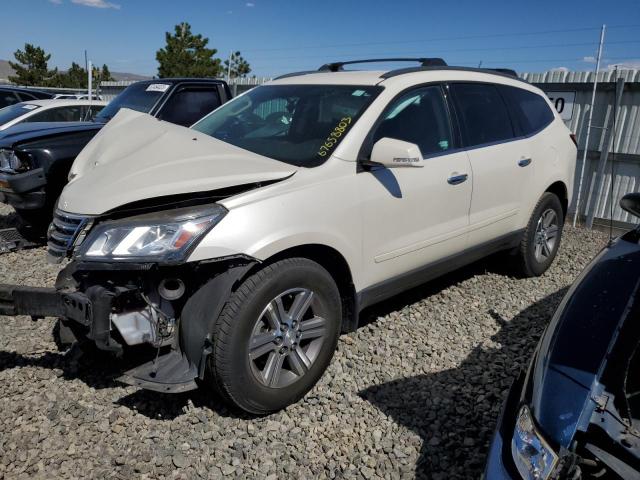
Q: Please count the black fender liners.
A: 1